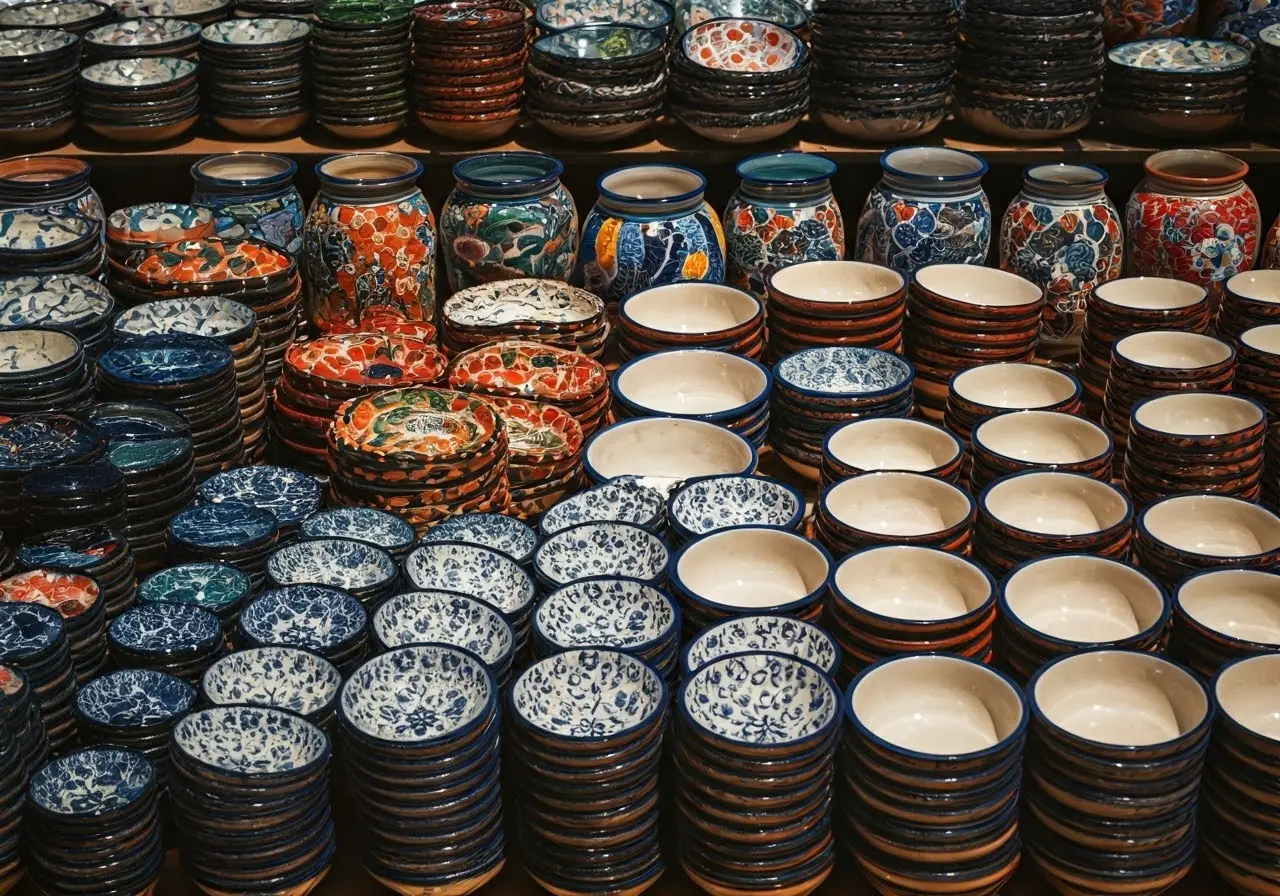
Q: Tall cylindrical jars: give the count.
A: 9